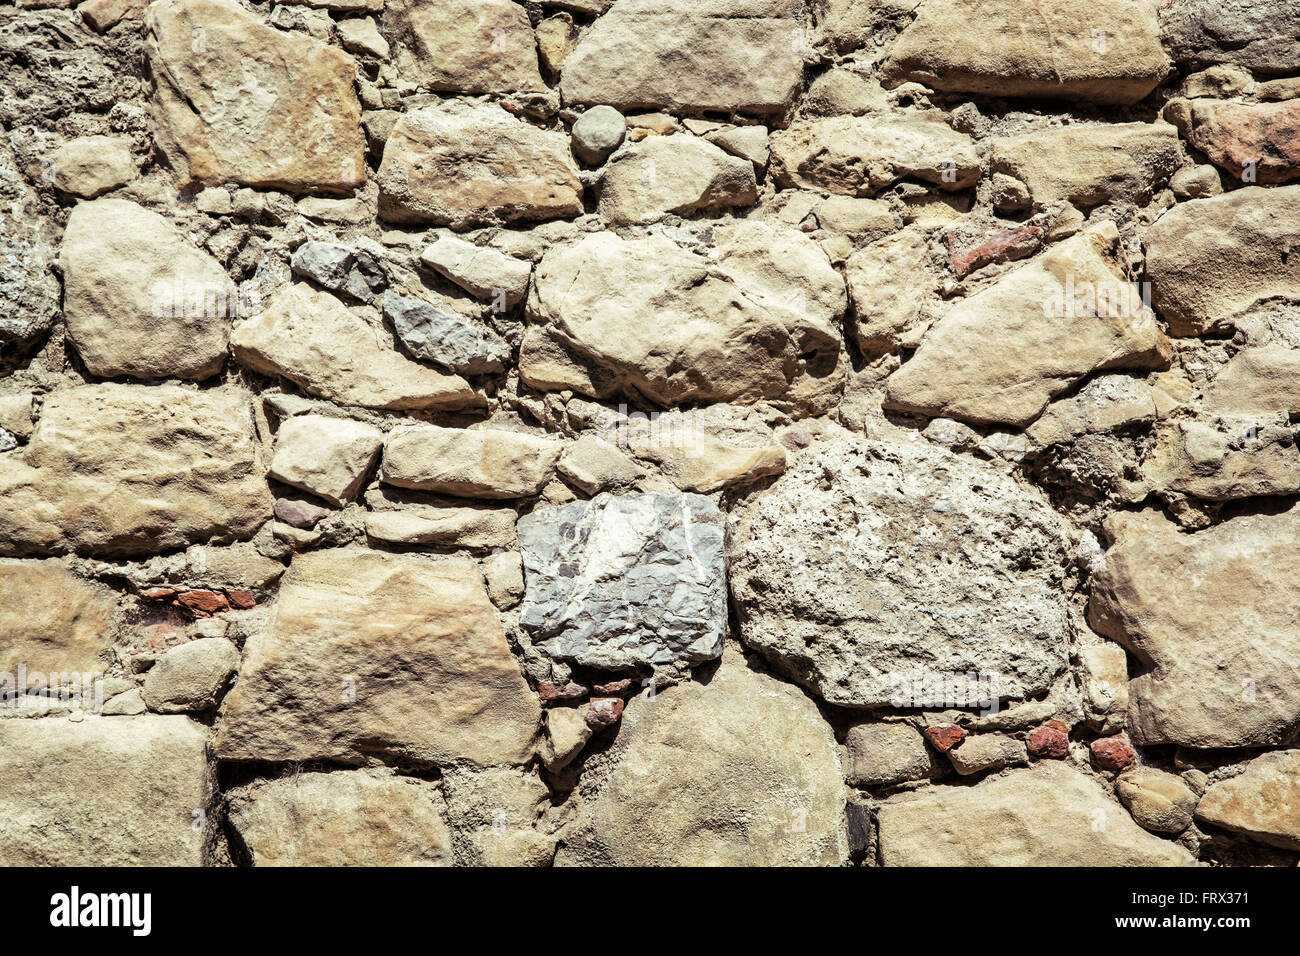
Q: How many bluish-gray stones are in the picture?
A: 3